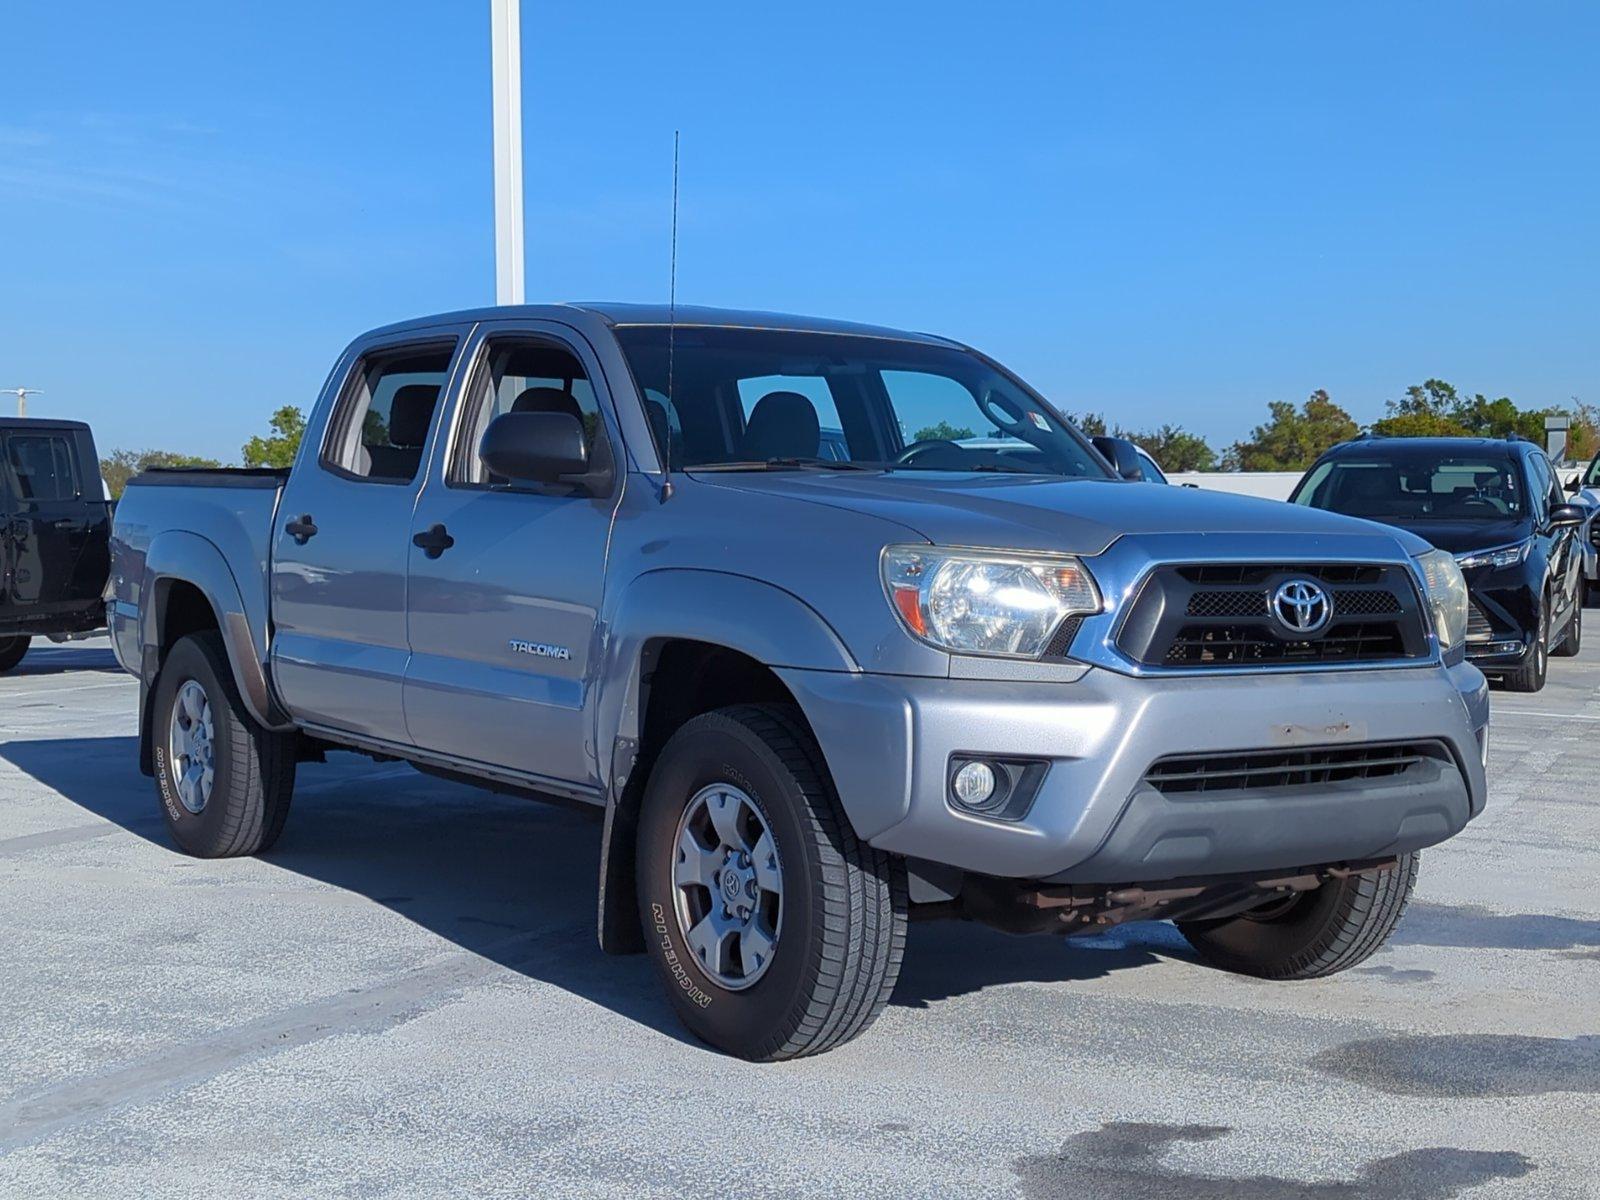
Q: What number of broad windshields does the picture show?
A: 2